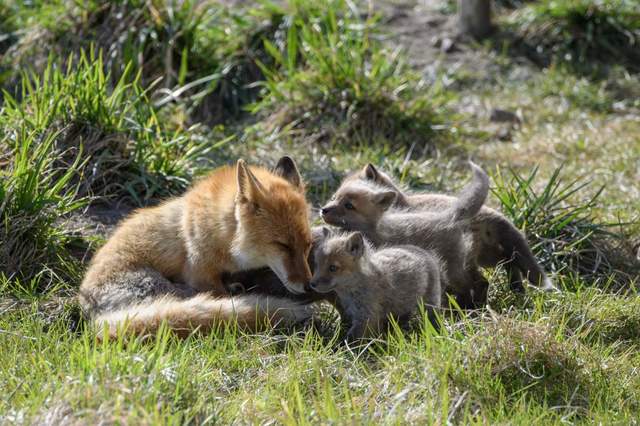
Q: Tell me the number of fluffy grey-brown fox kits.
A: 3